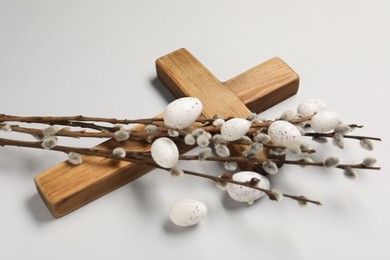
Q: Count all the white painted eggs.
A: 8